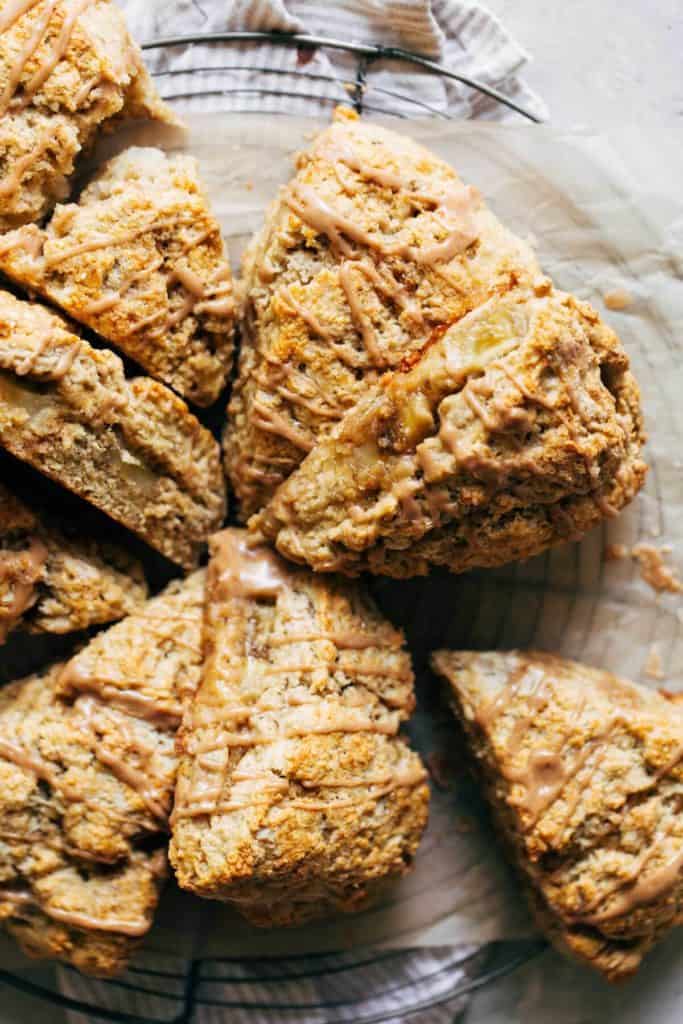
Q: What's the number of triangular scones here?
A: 9